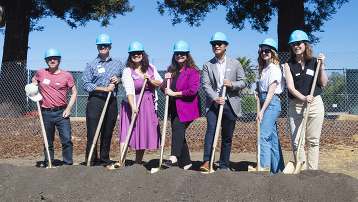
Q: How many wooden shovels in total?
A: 7